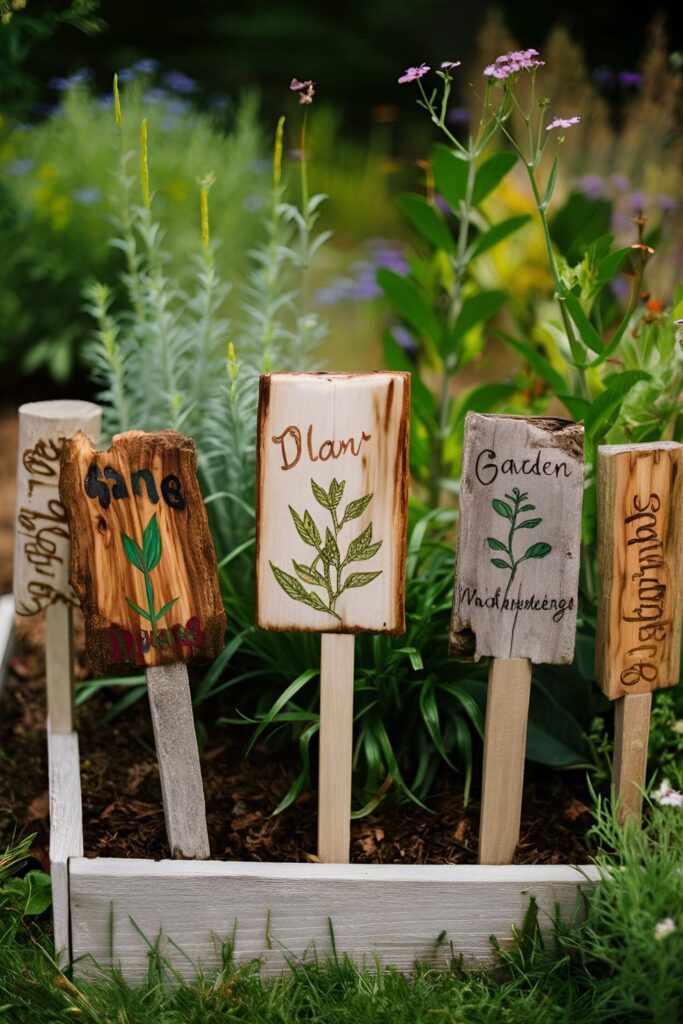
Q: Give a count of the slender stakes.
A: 5